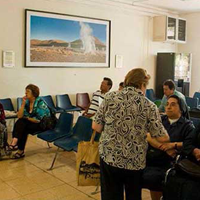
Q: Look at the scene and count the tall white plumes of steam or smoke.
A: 1